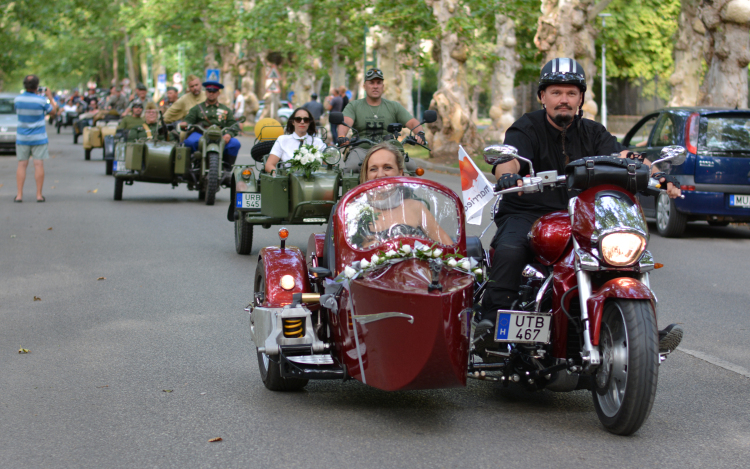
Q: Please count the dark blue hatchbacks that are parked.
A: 1